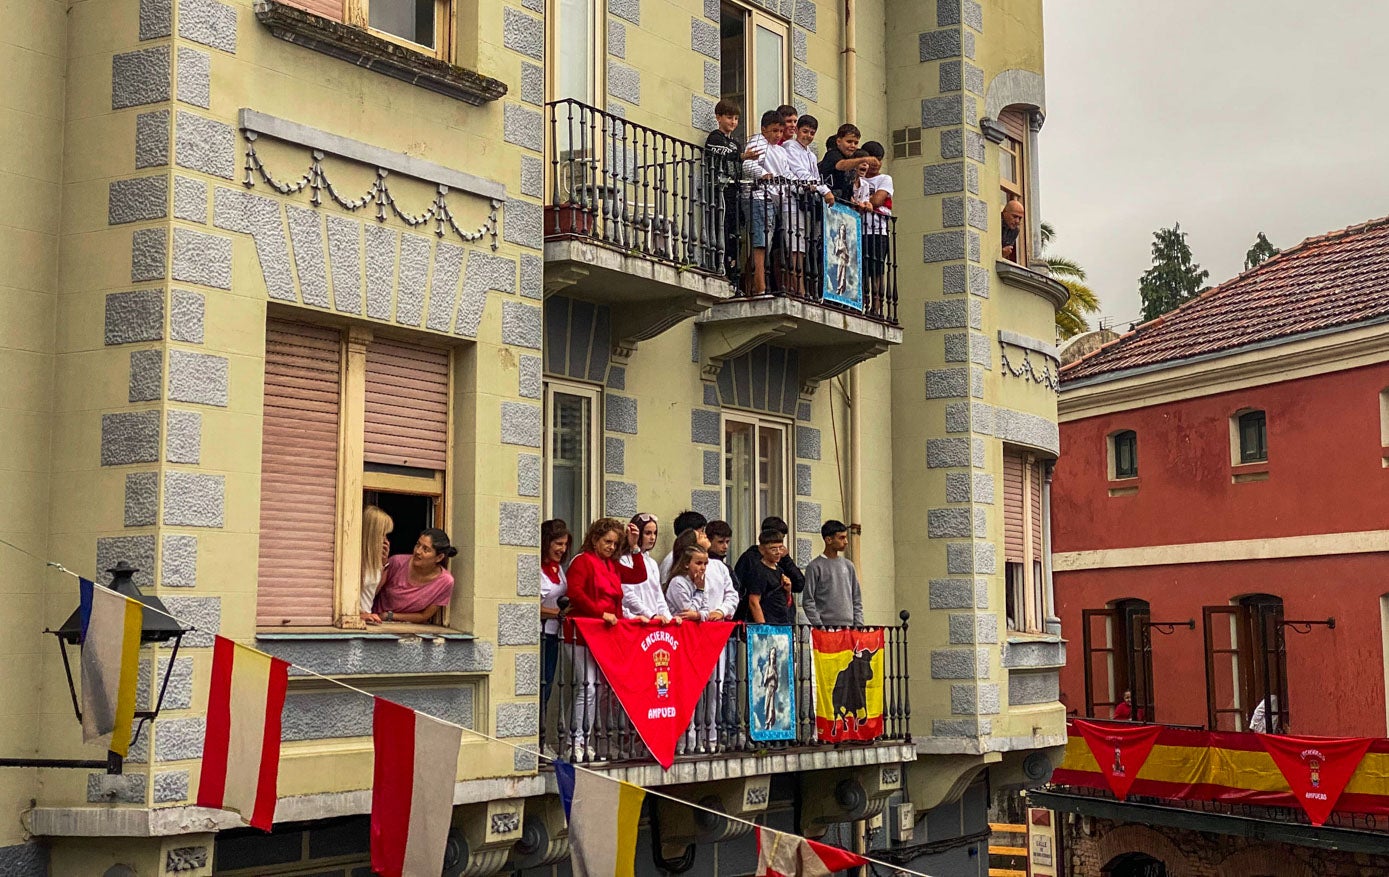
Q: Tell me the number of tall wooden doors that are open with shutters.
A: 2